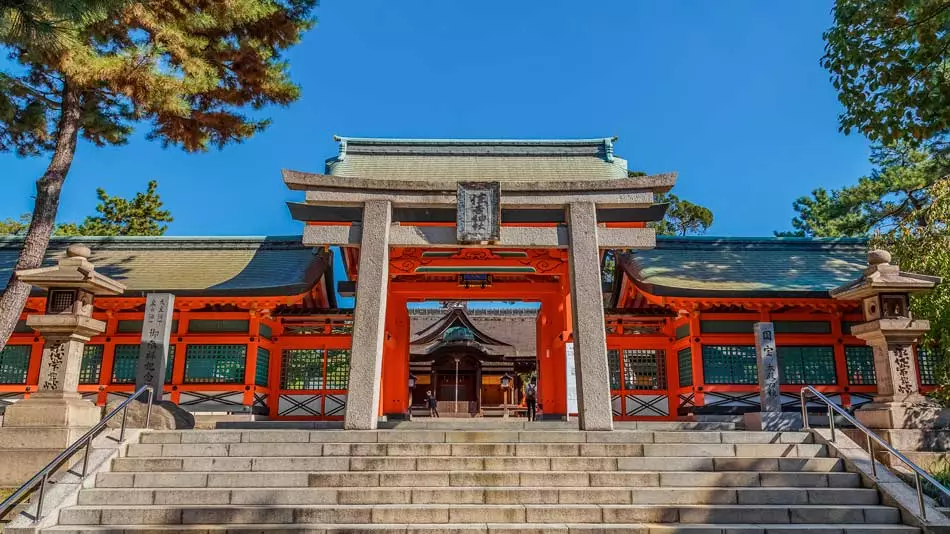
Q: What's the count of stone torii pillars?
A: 2